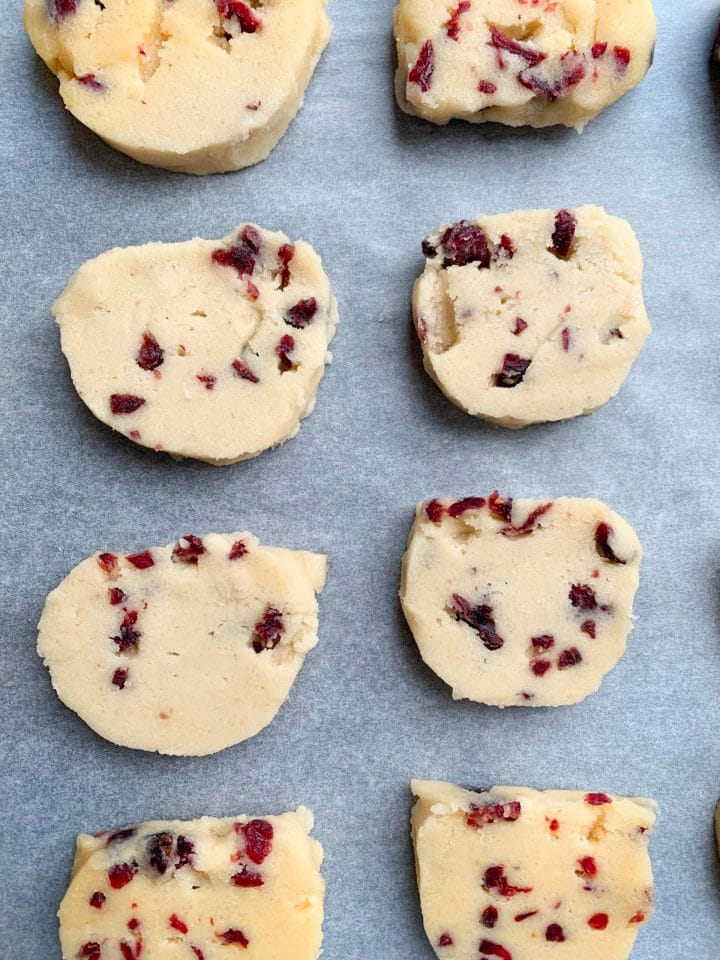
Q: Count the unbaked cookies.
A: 8